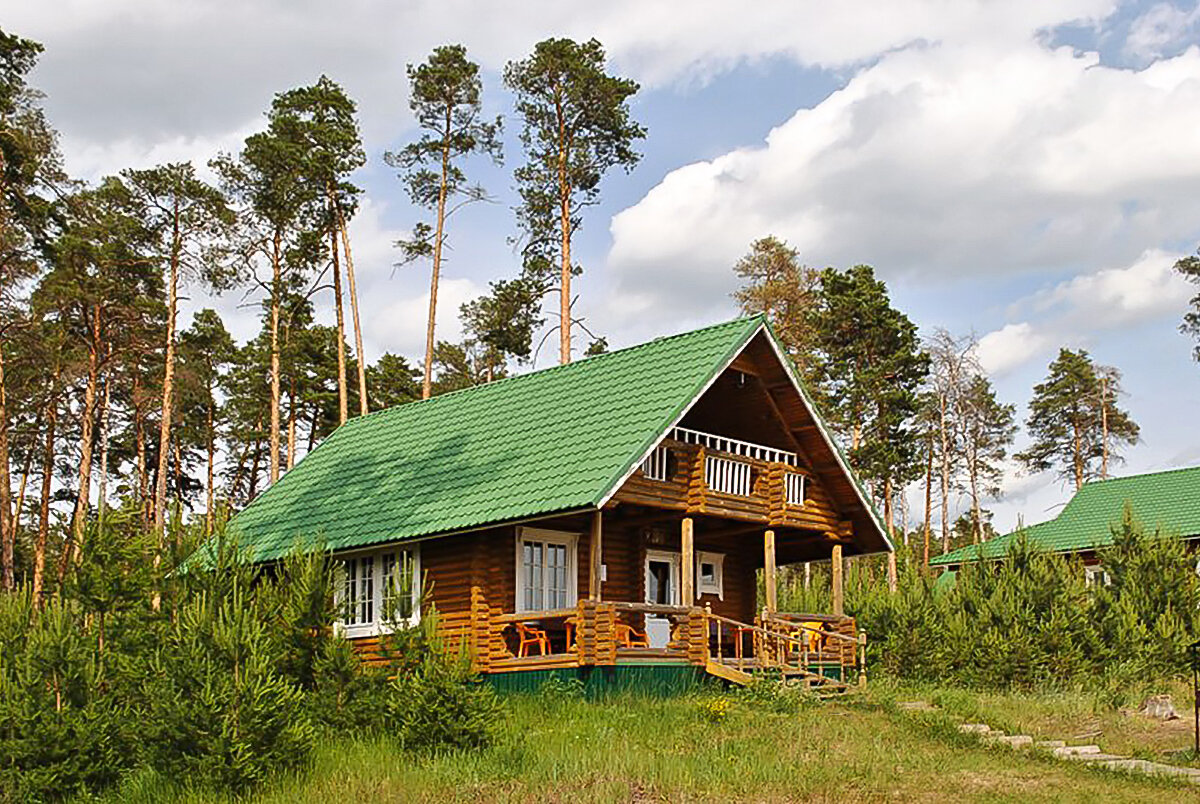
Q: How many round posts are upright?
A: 4